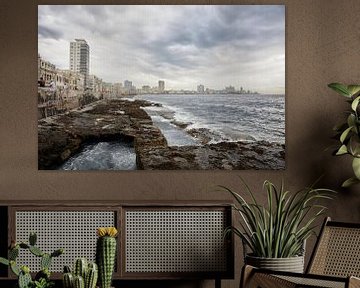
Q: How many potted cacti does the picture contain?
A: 3